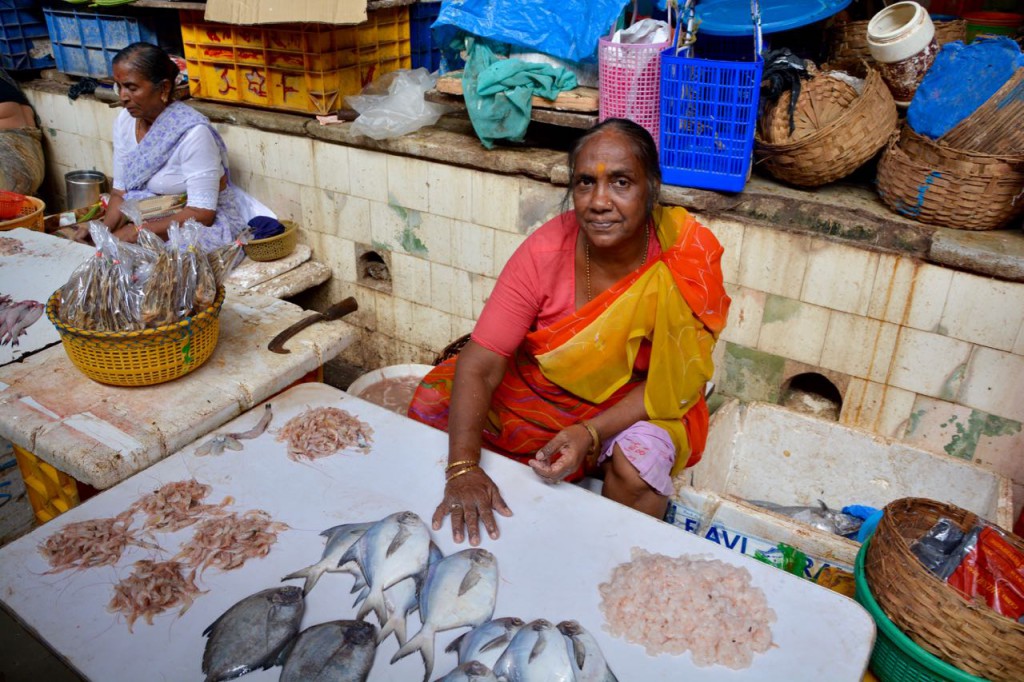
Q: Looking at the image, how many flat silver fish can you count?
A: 8